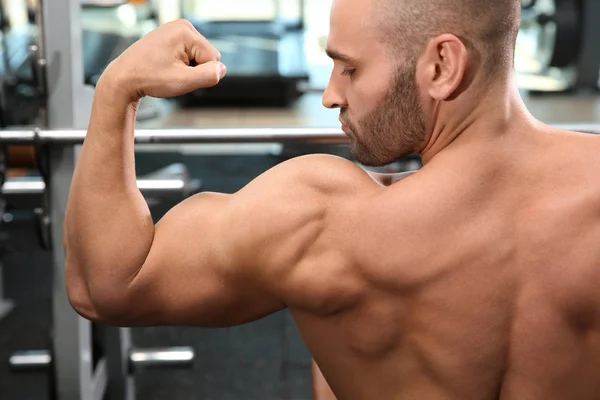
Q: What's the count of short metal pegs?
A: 4